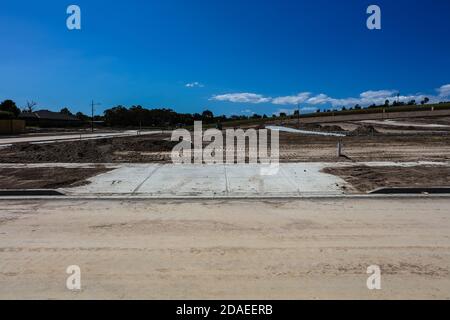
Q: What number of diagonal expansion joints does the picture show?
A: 2